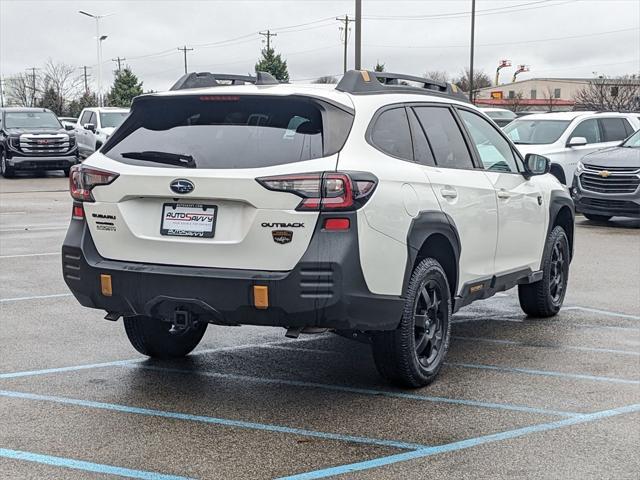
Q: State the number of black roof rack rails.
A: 2